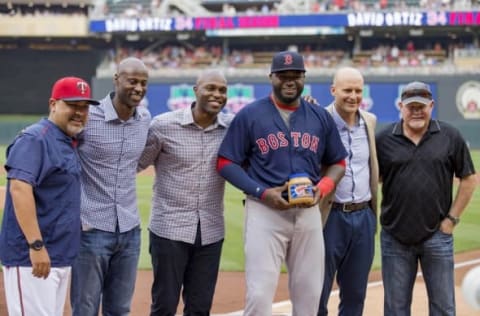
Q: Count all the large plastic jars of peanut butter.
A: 1